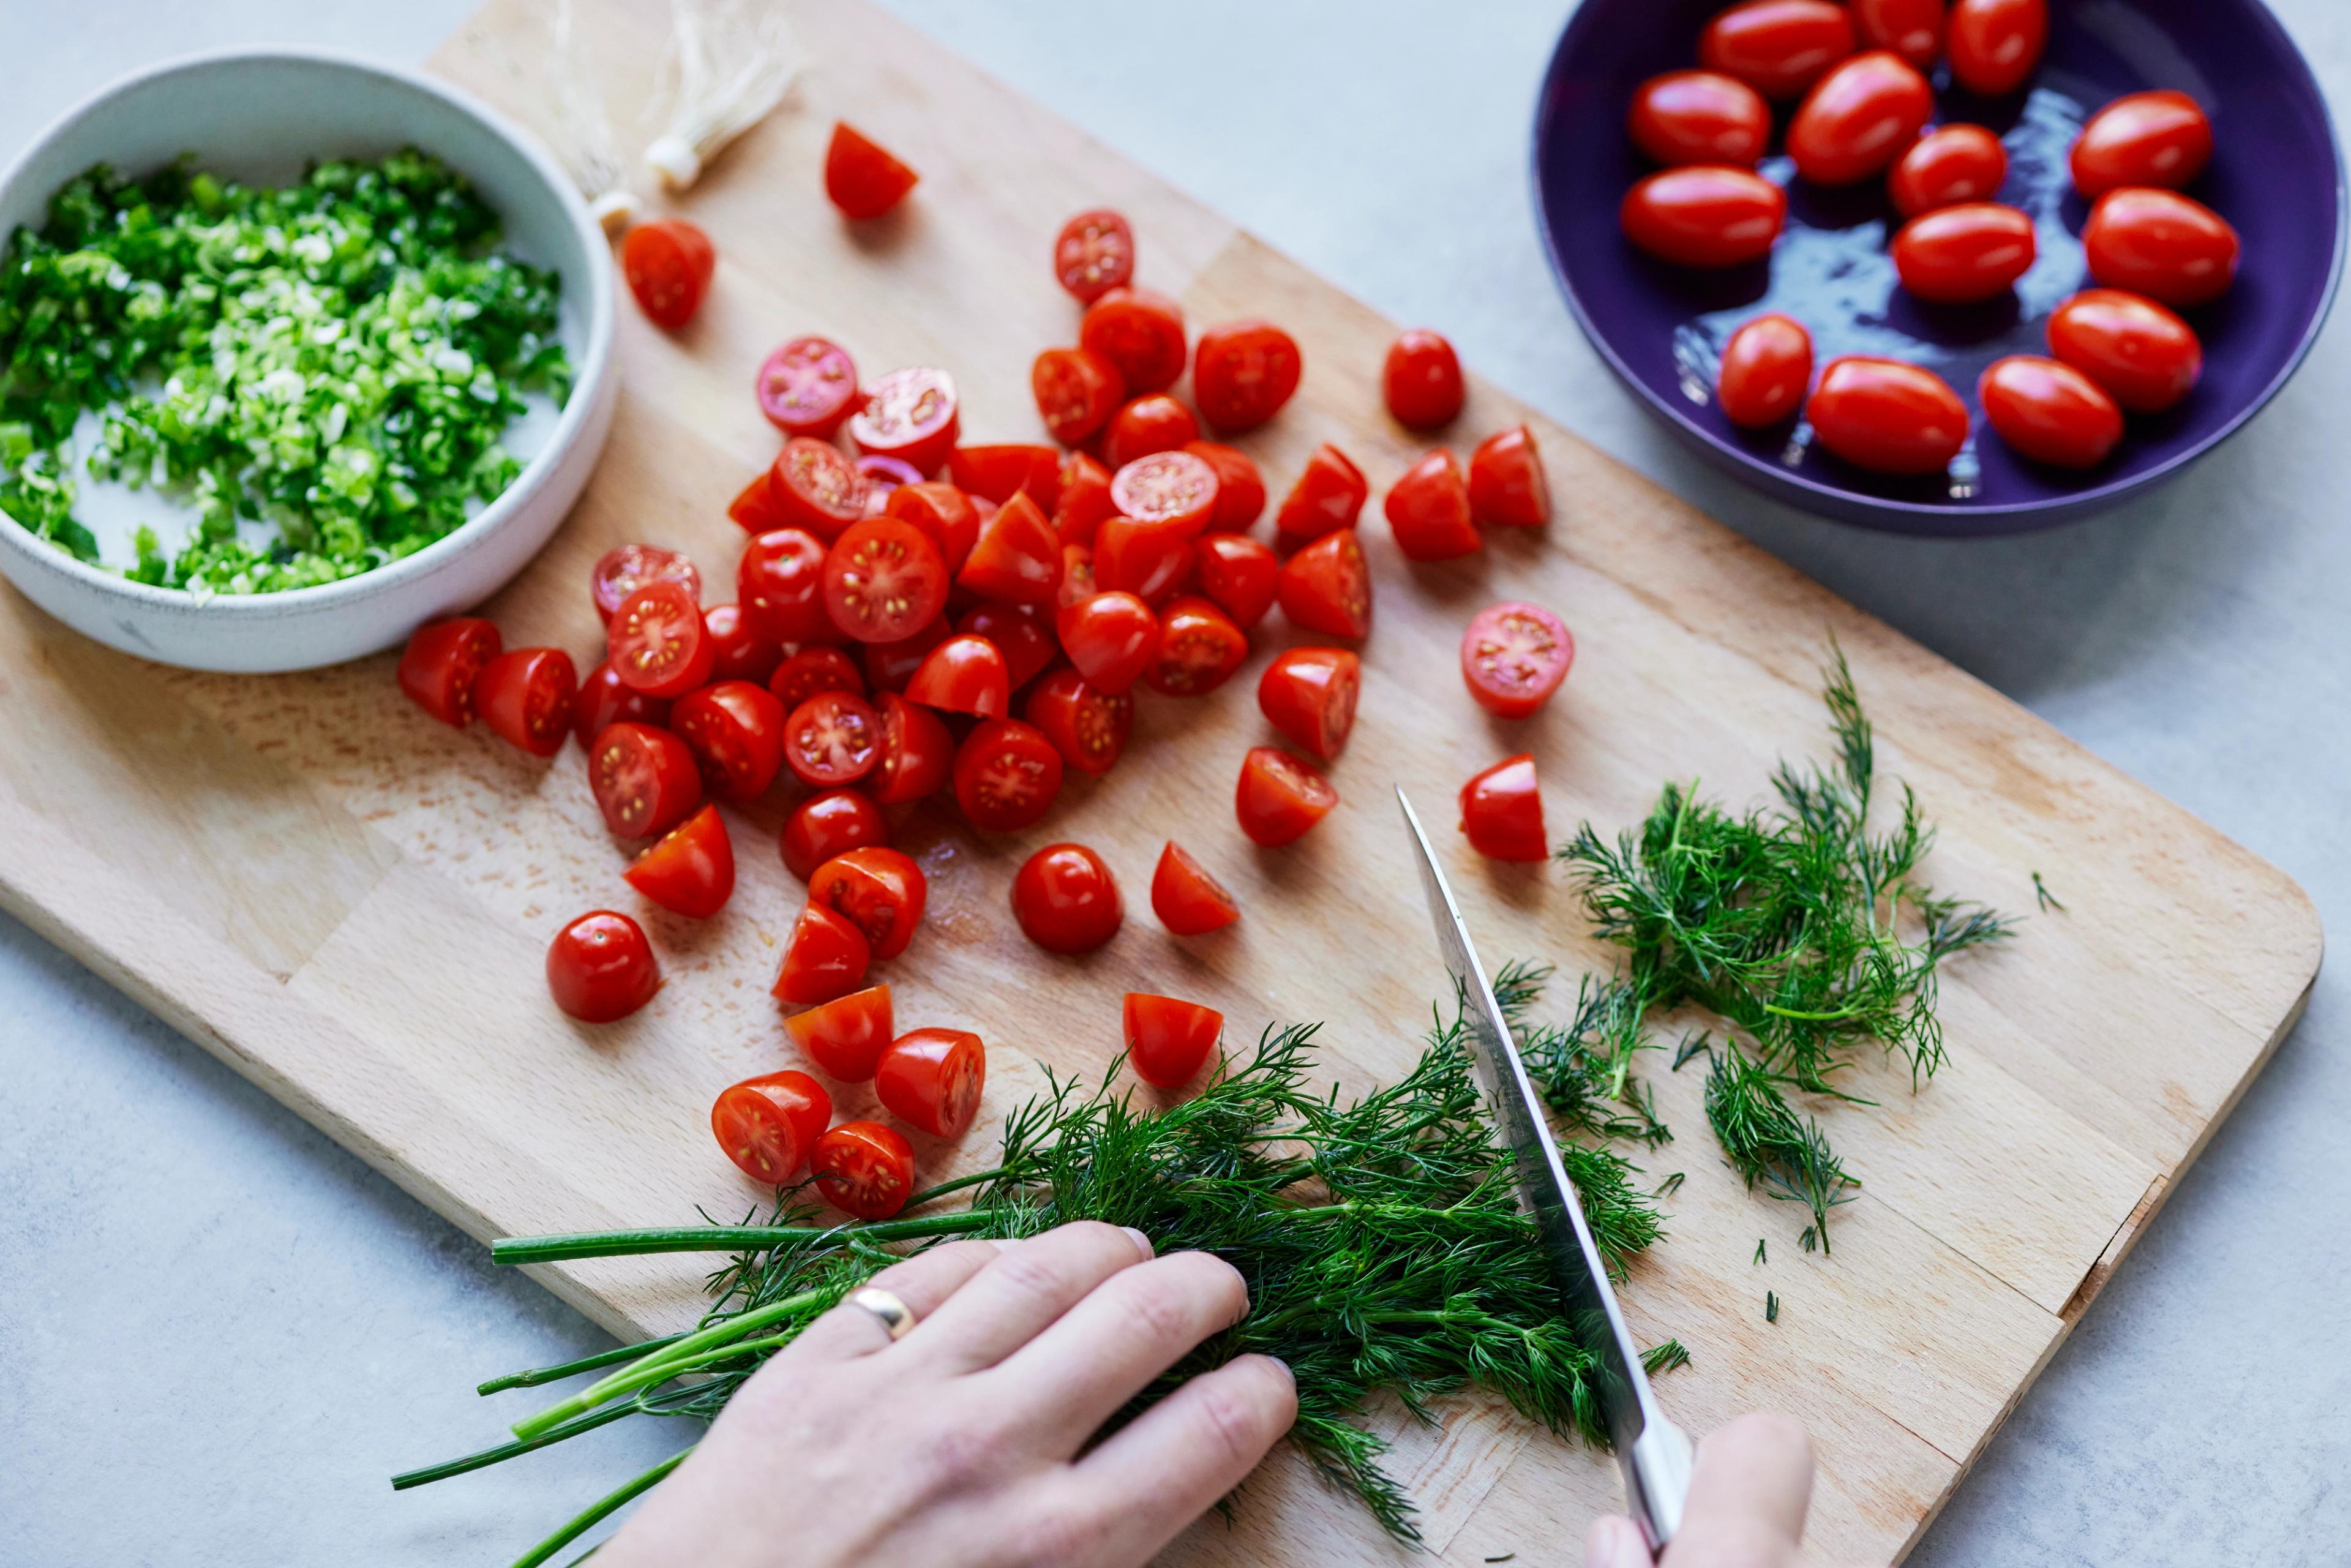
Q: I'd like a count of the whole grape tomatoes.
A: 14